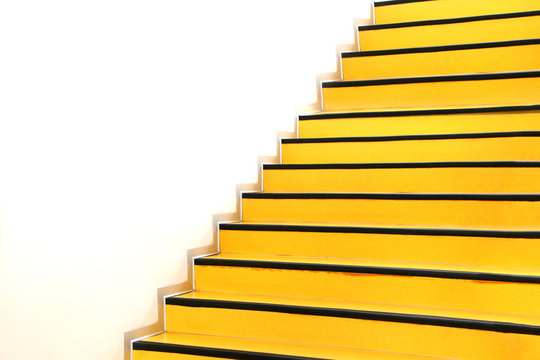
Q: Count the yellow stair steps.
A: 12